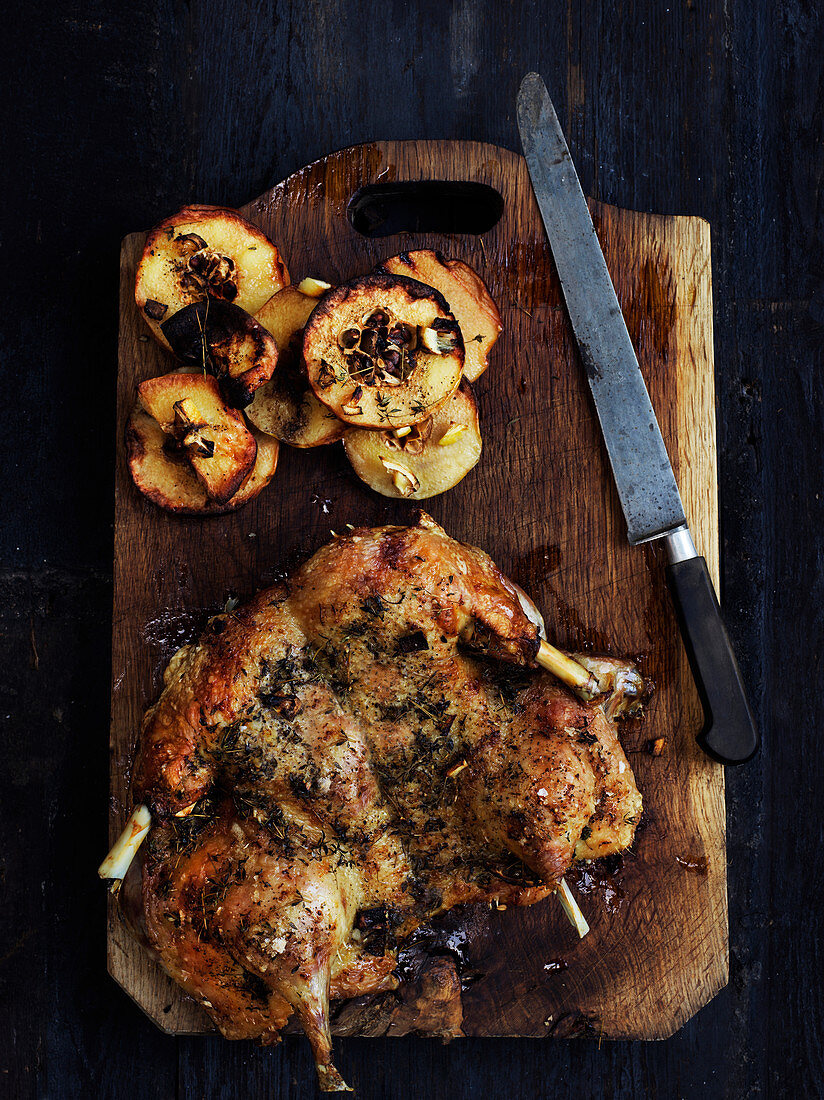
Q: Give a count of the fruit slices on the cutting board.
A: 8